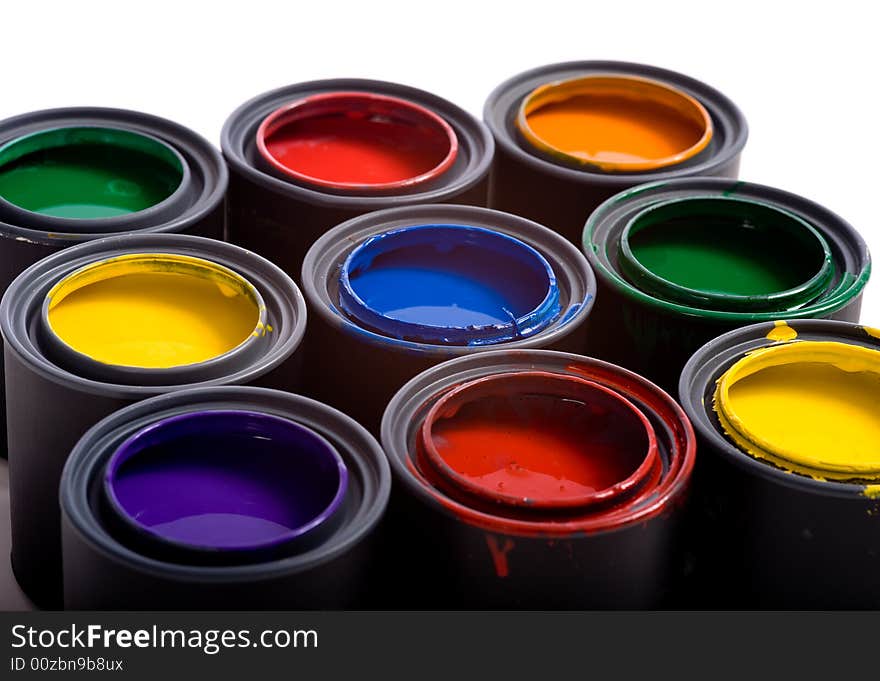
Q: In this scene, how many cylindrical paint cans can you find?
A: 9